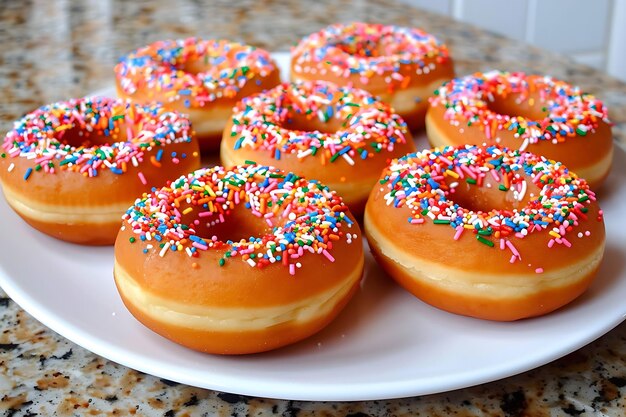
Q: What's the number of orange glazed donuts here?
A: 7